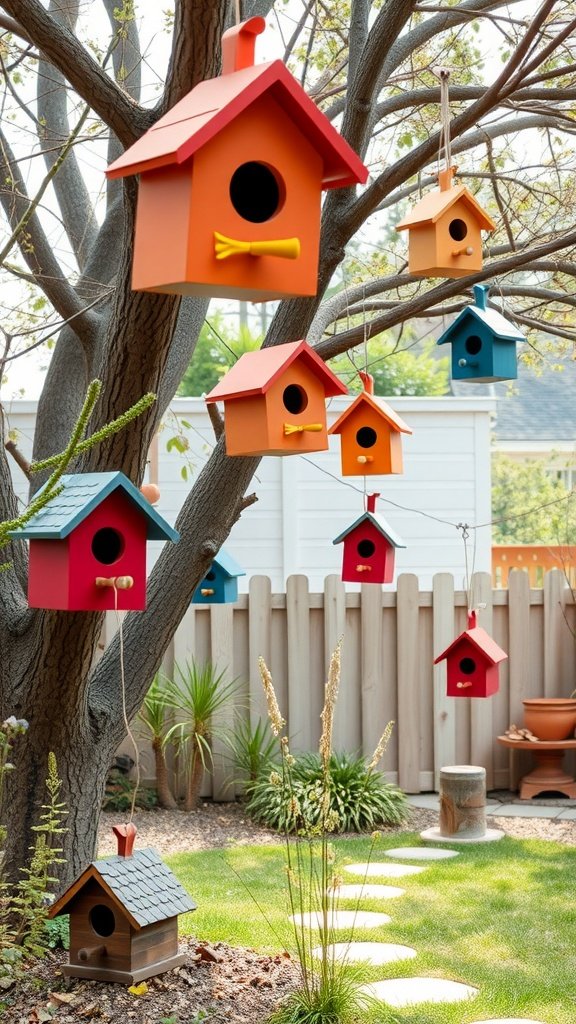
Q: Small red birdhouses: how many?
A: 2